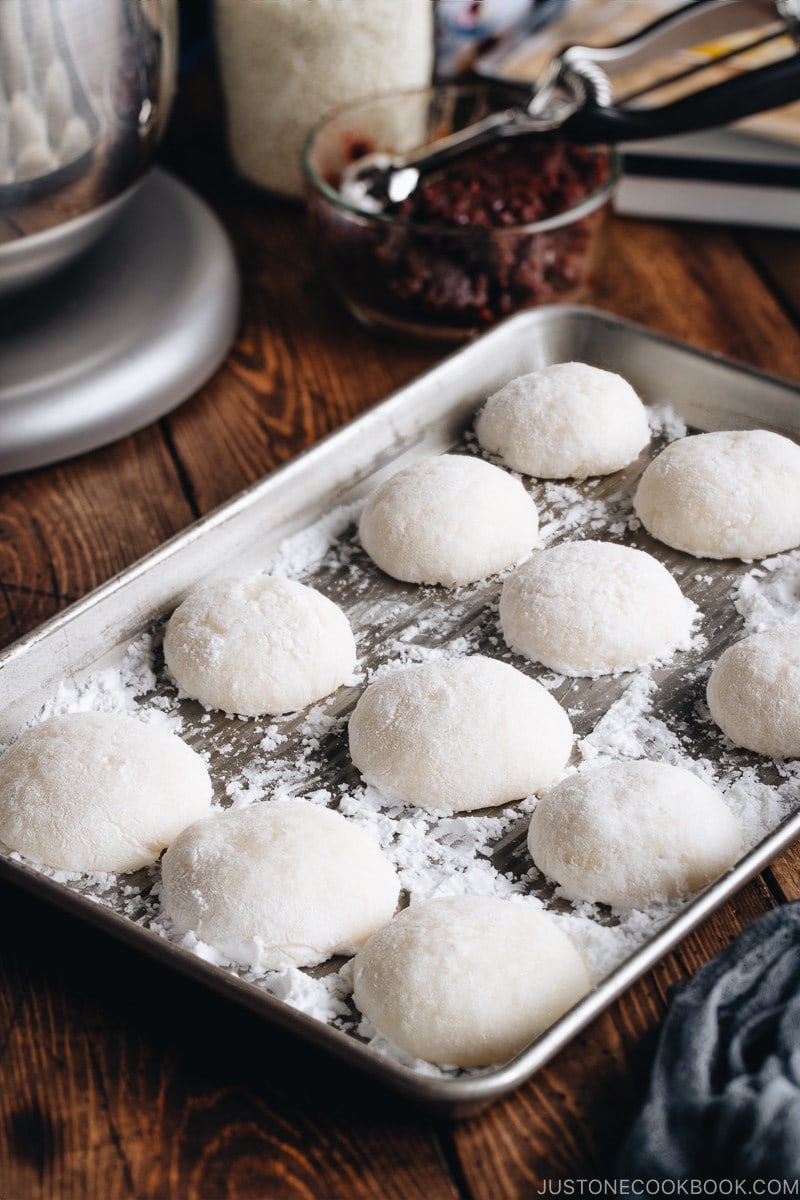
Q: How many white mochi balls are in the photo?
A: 11